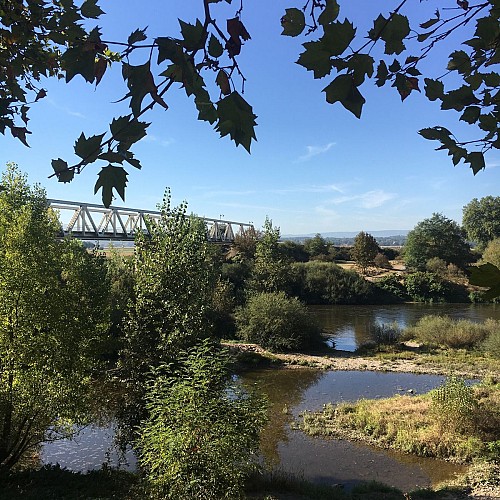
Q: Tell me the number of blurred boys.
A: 0